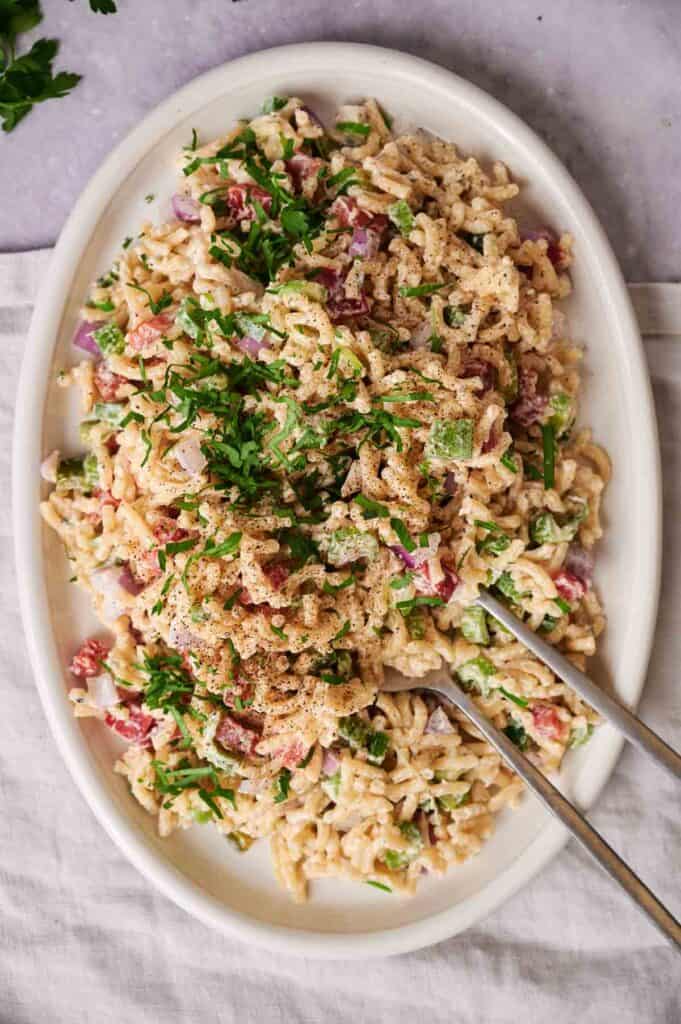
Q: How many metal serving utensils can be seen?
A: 2